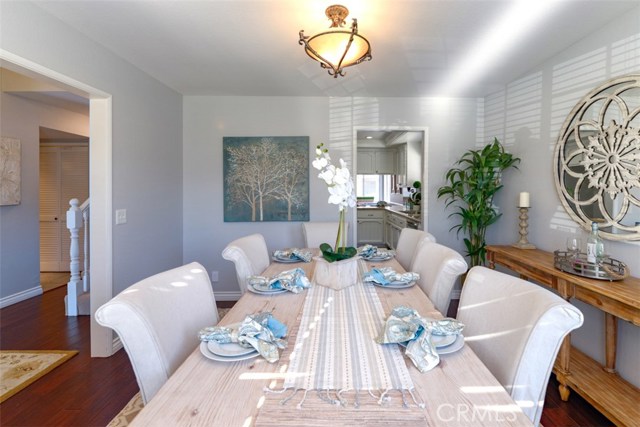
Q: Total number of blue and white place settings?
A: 6